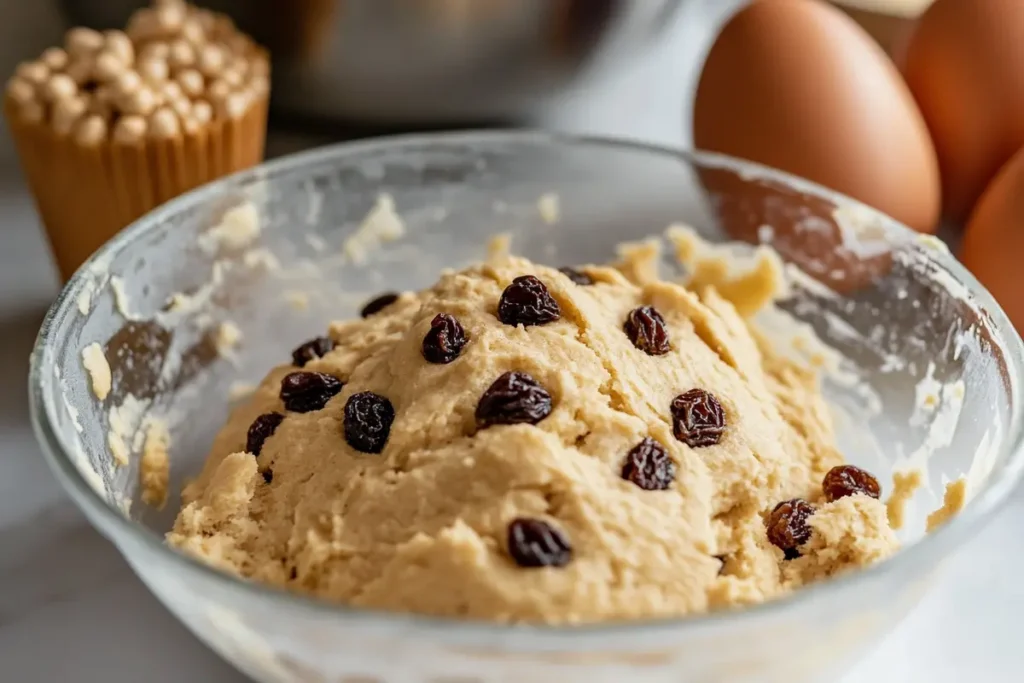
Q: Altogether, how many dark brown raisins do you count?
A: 15